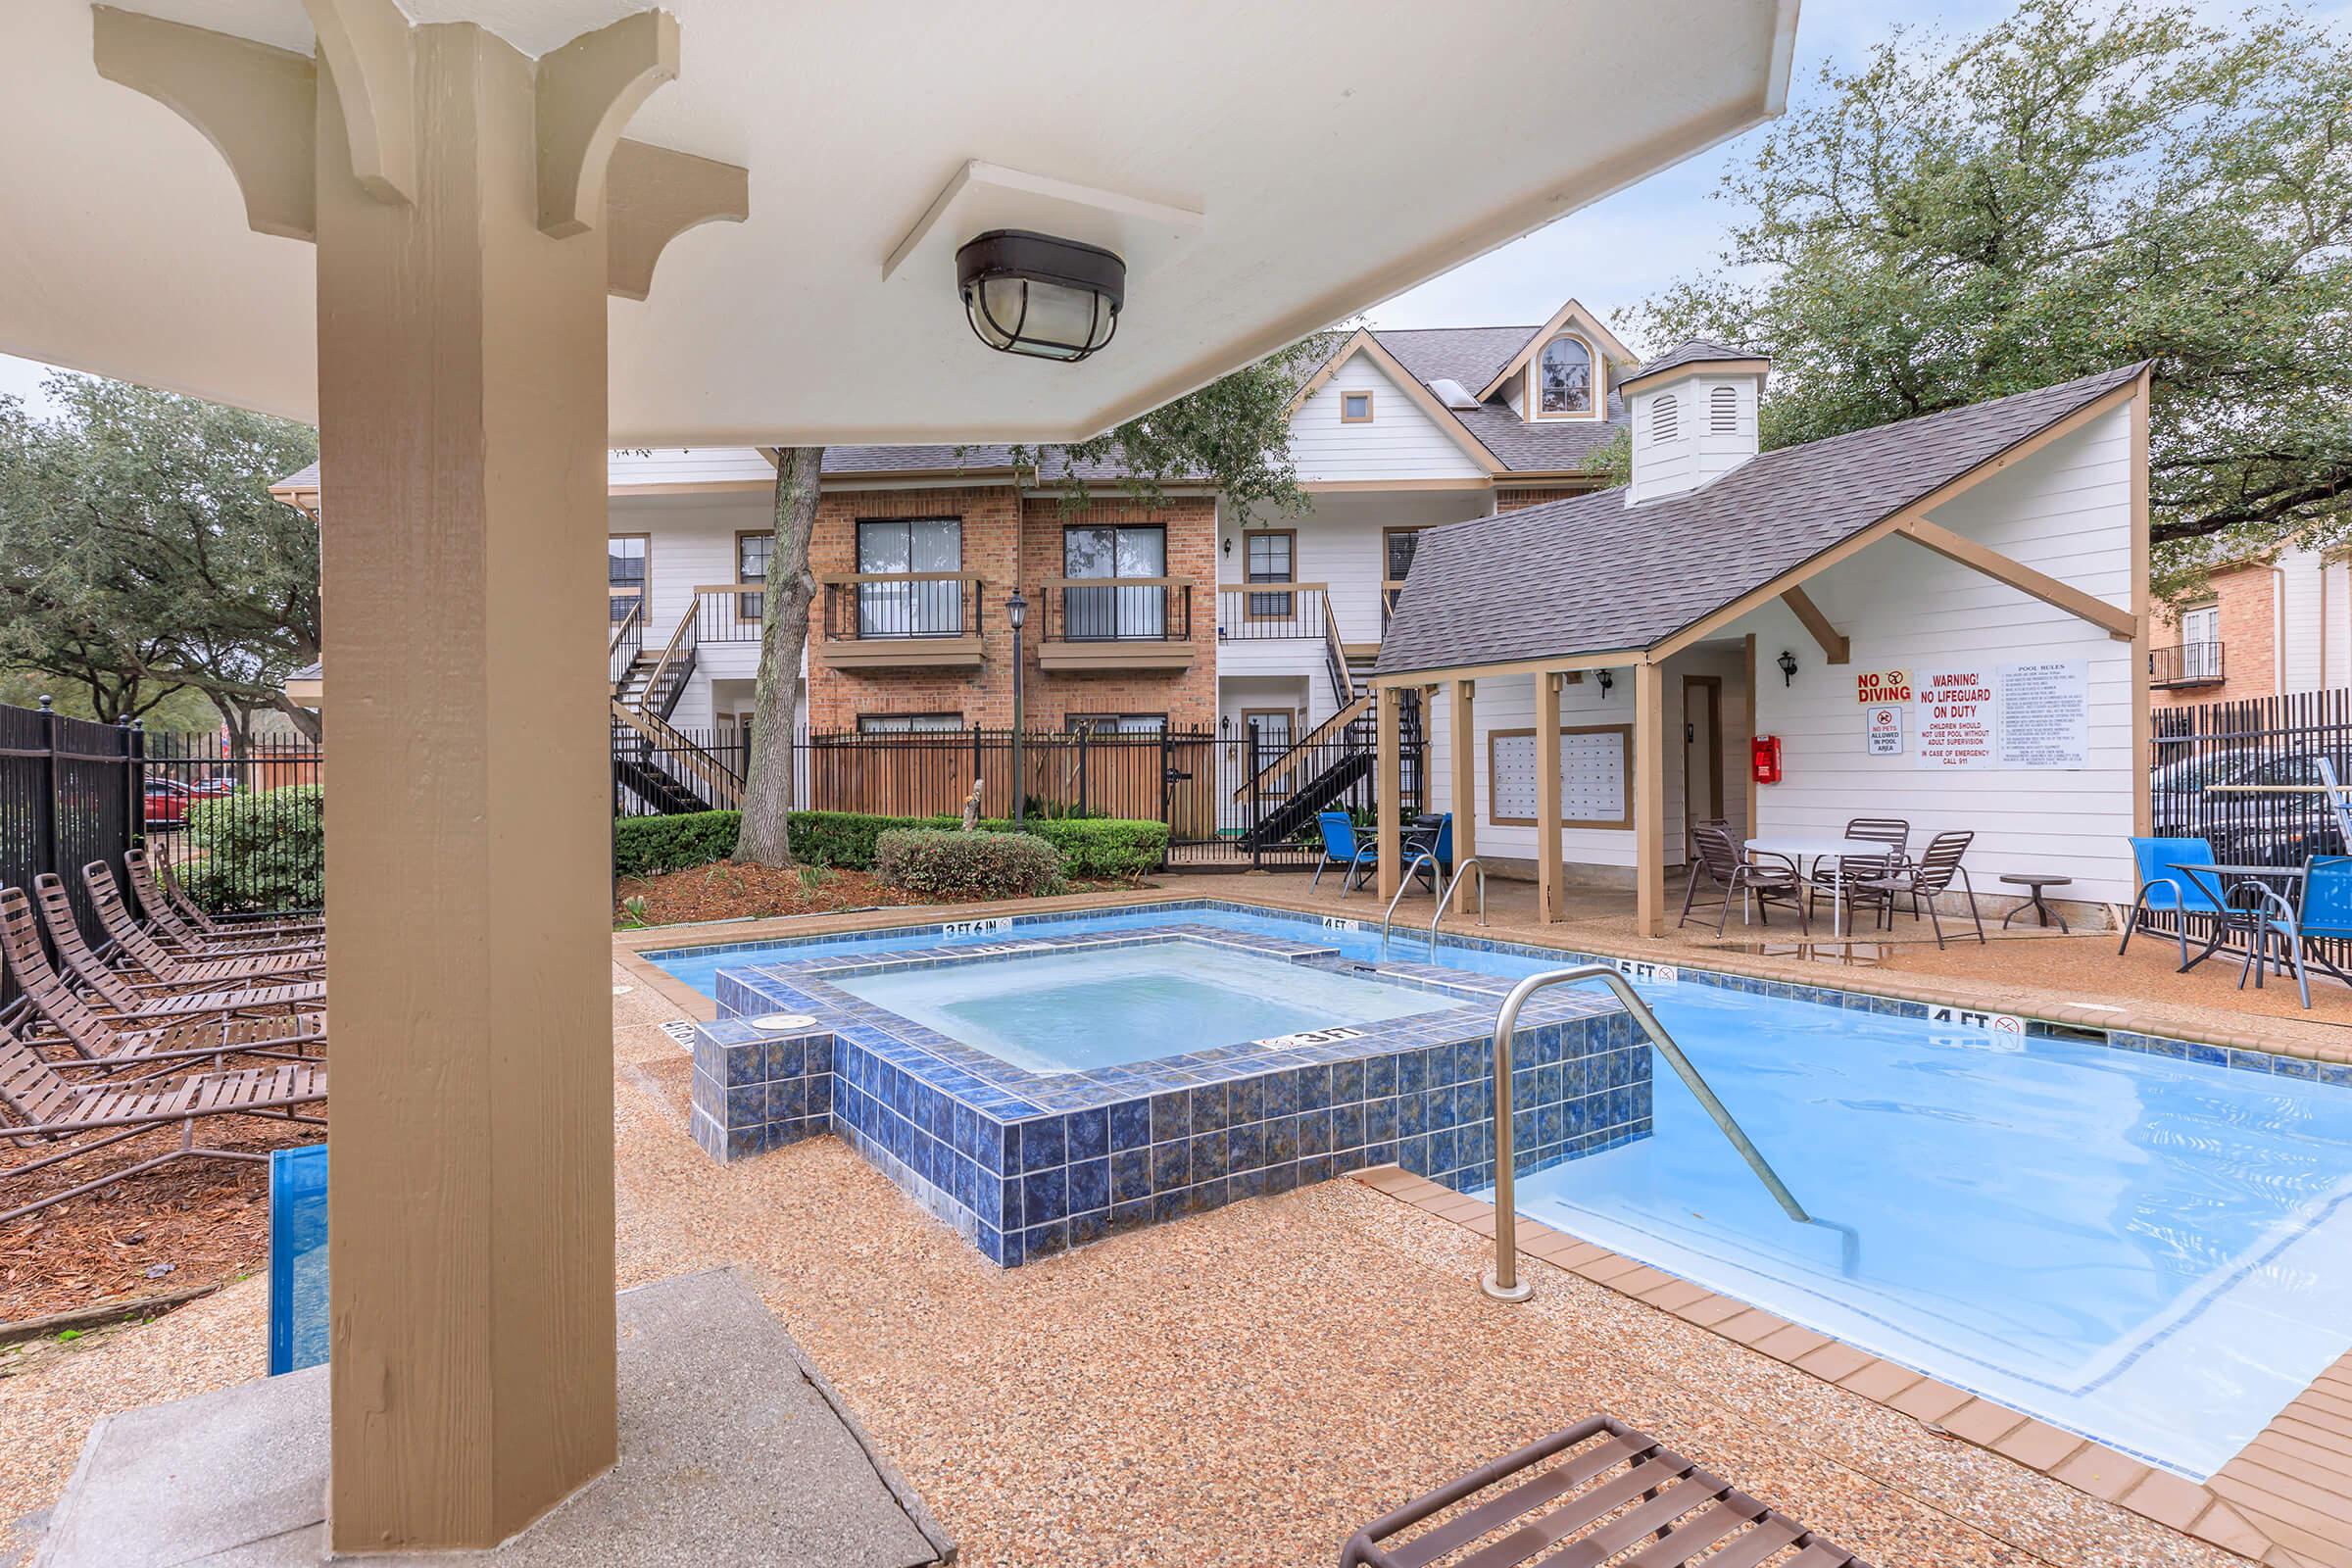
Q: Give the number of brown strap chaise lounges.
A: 7